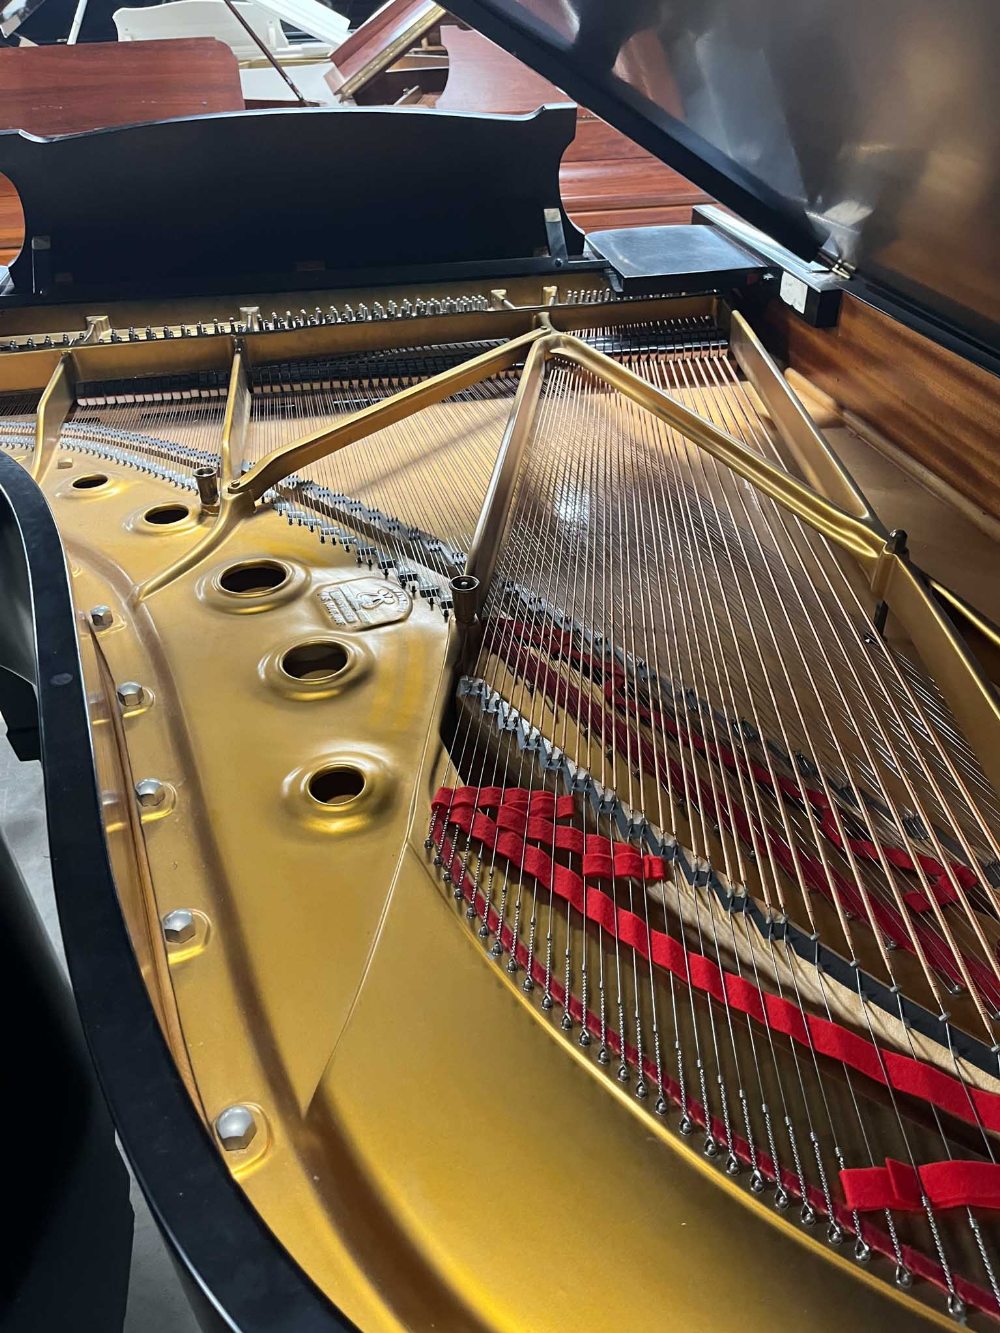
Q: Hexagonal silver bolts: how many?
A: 5